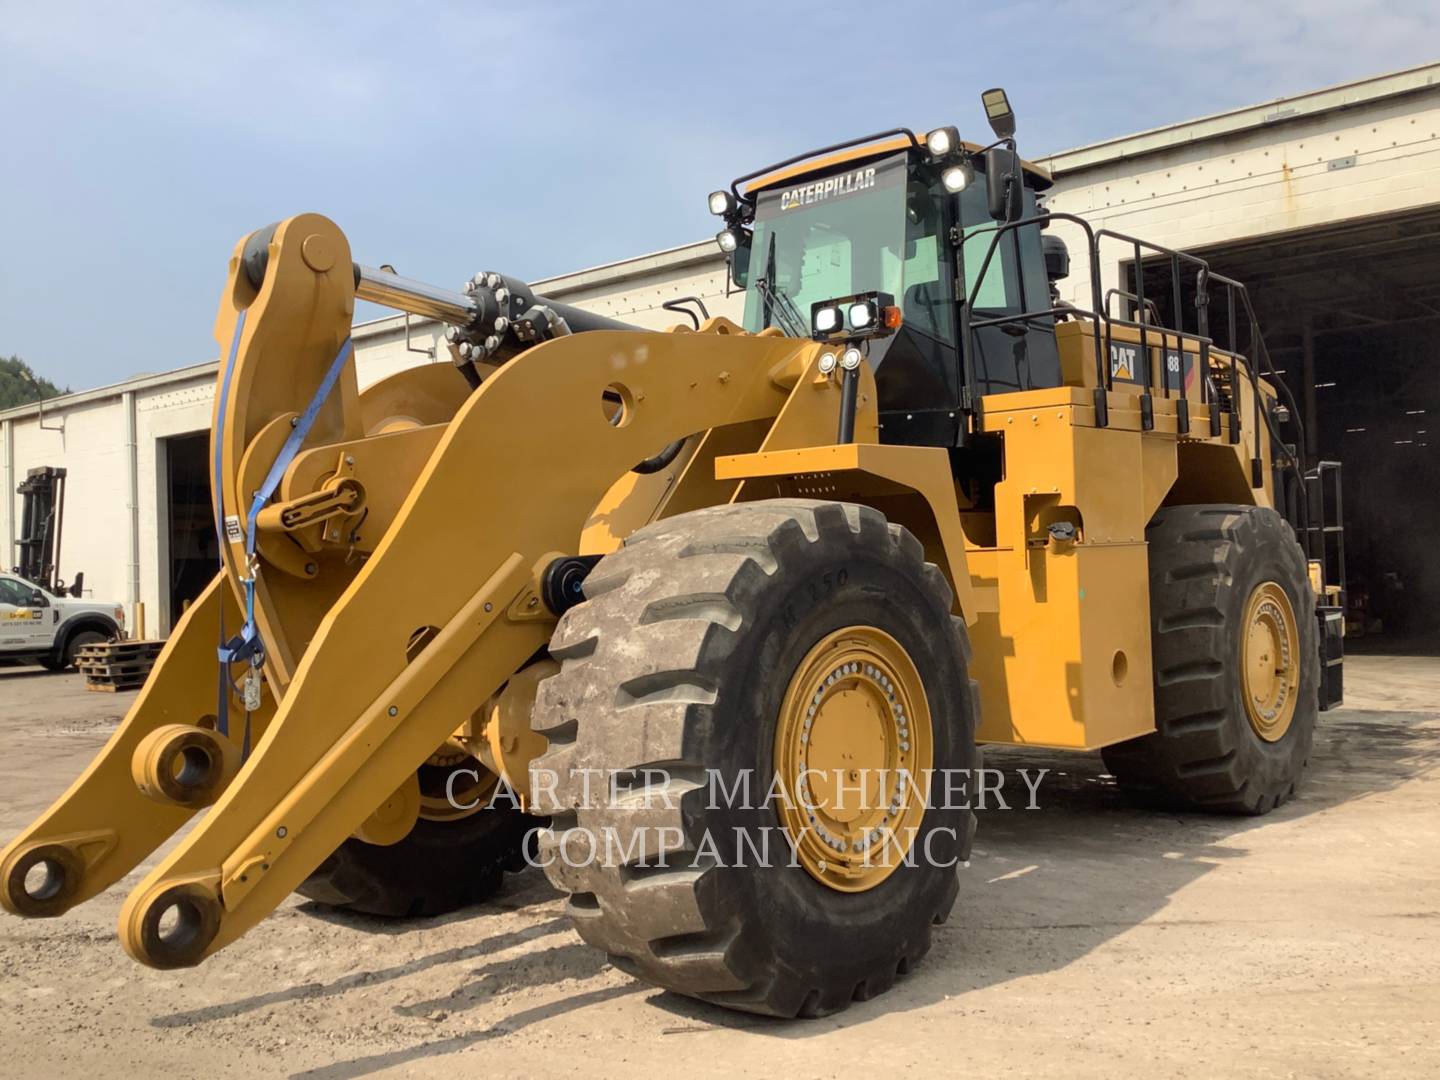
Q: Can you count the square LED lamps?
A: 6